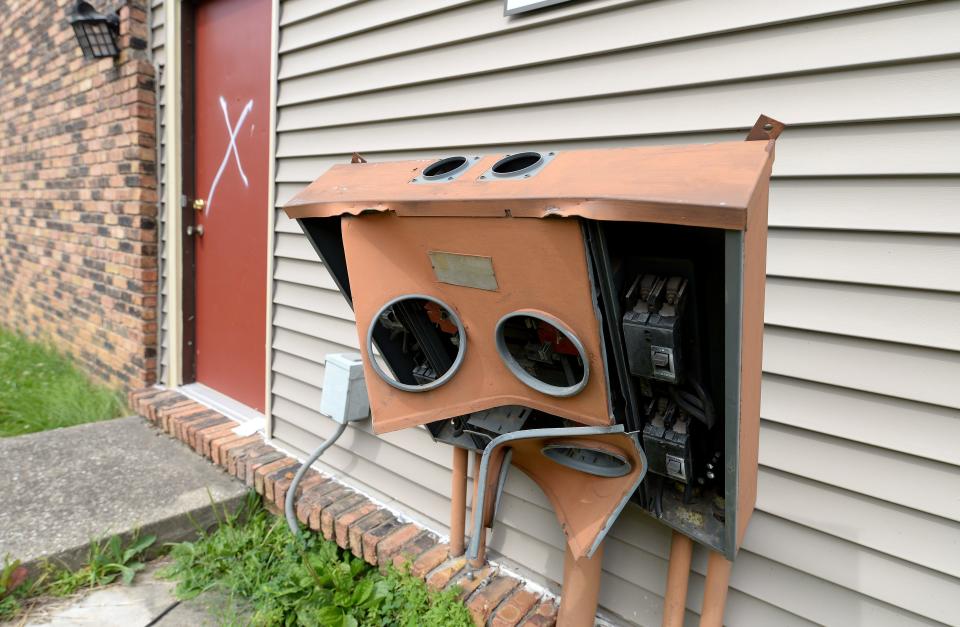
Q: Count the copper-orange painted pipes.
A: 5